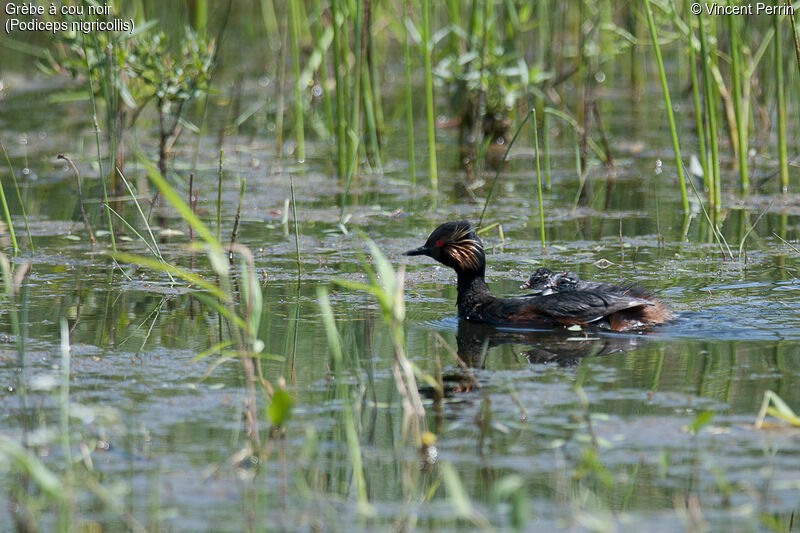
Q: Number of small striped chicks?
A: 2